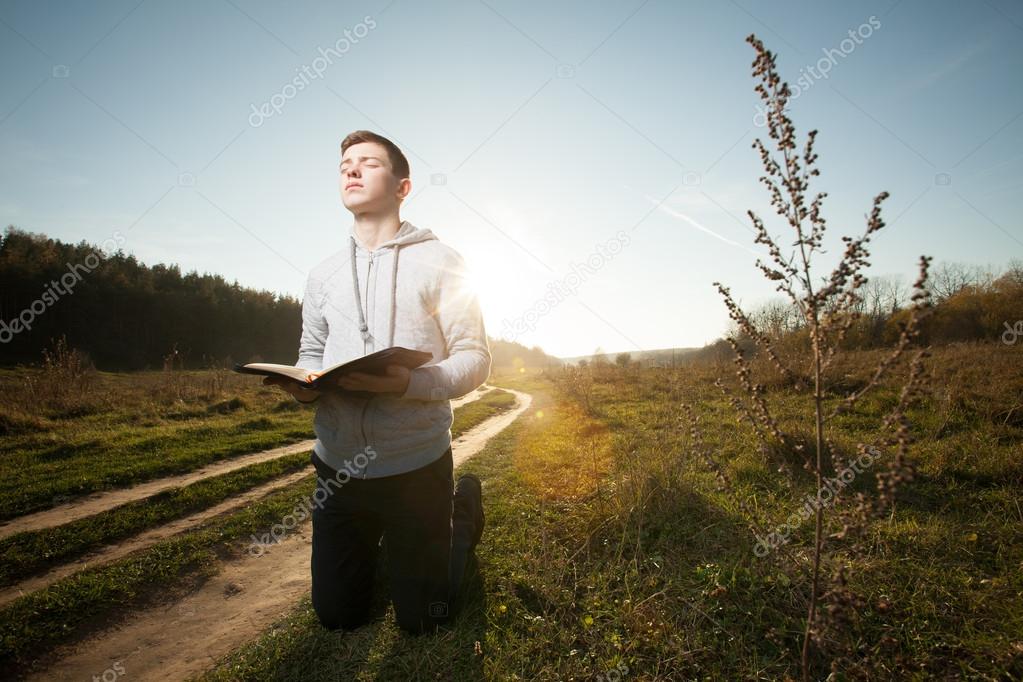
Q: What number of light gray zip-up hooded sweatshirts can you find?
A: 1